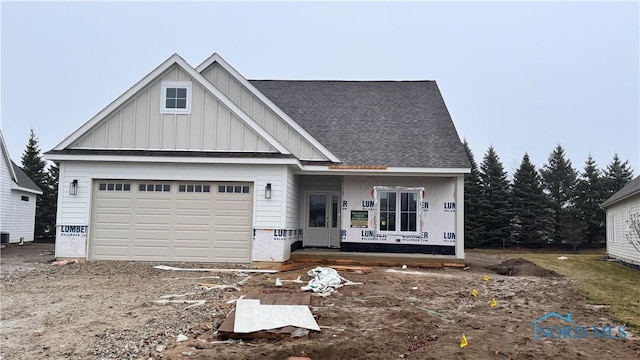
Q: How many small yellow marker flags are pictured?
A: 4